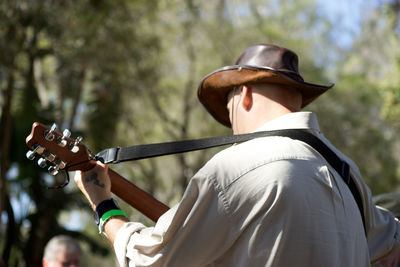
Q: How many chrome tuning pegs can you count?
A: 6